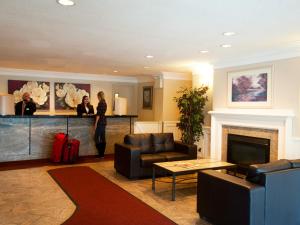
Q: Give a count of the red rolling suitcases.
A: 2